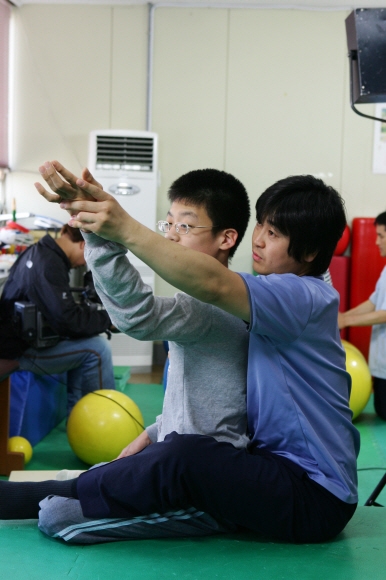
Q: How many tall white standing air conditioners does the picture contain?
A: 1